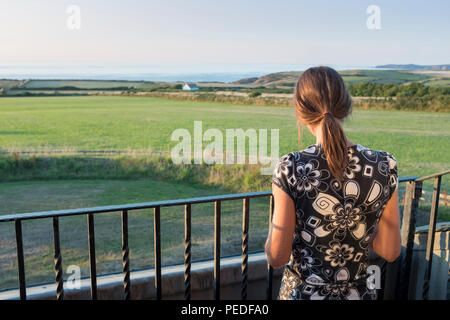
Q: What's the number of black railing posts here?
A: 11